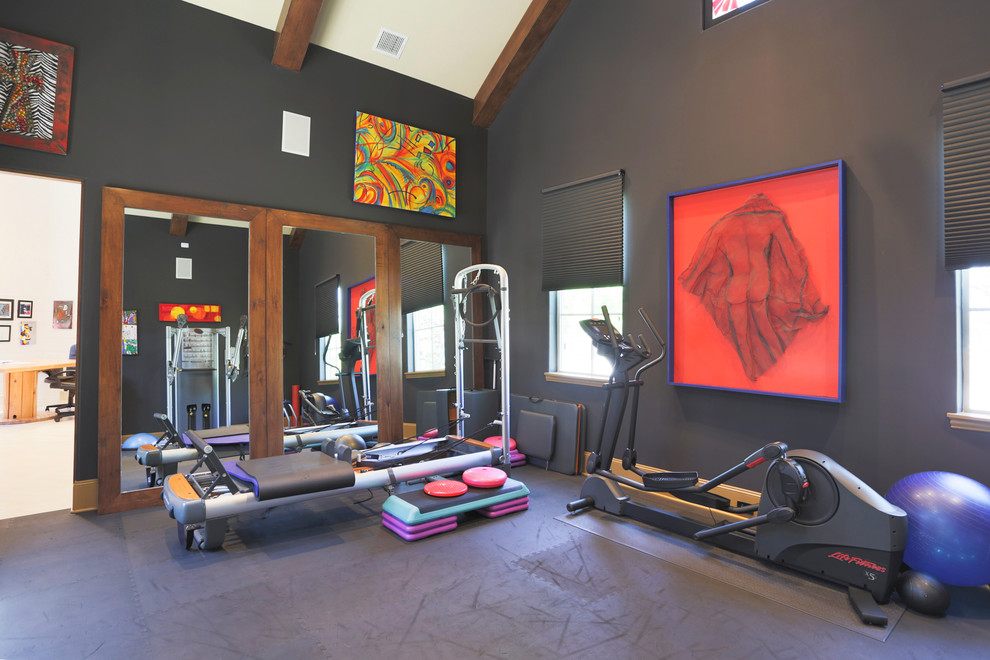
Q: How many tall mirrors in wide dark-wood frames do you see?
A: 3